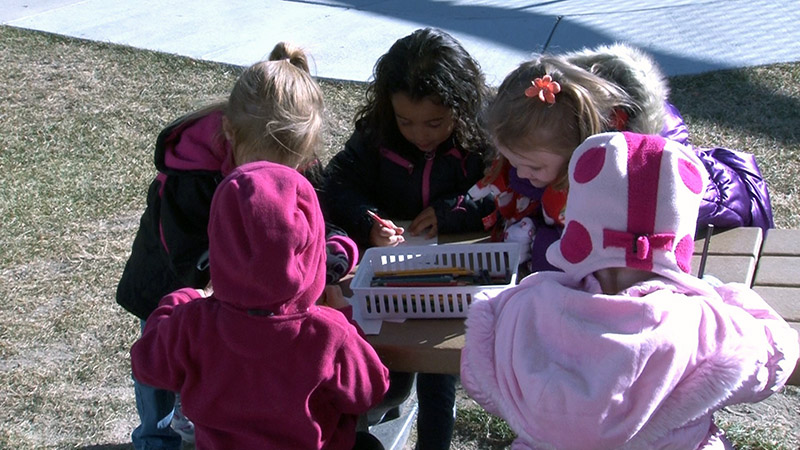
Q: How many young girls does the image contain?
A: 5